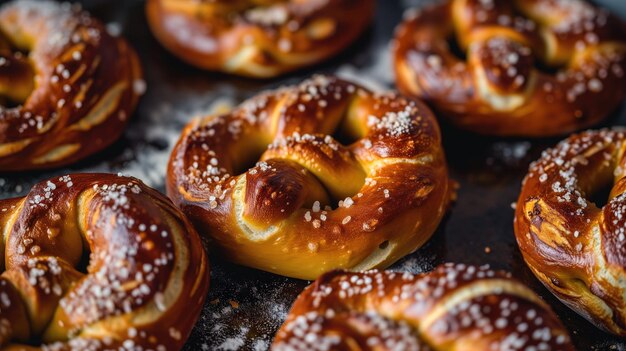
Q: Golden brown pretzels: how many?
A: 7